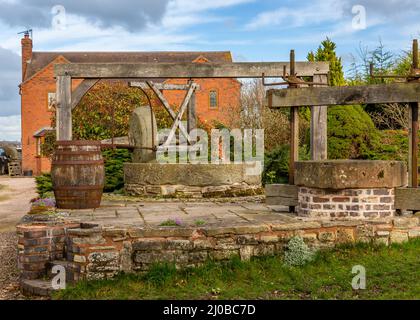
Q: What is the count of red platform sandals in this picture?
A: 0